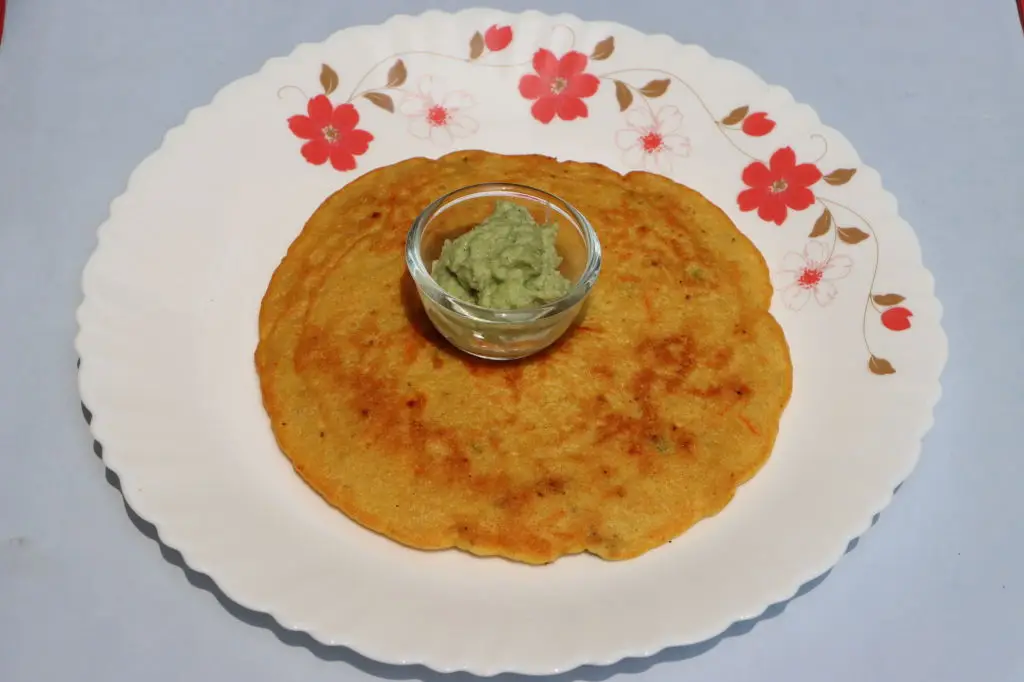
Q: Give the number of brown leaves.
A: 13